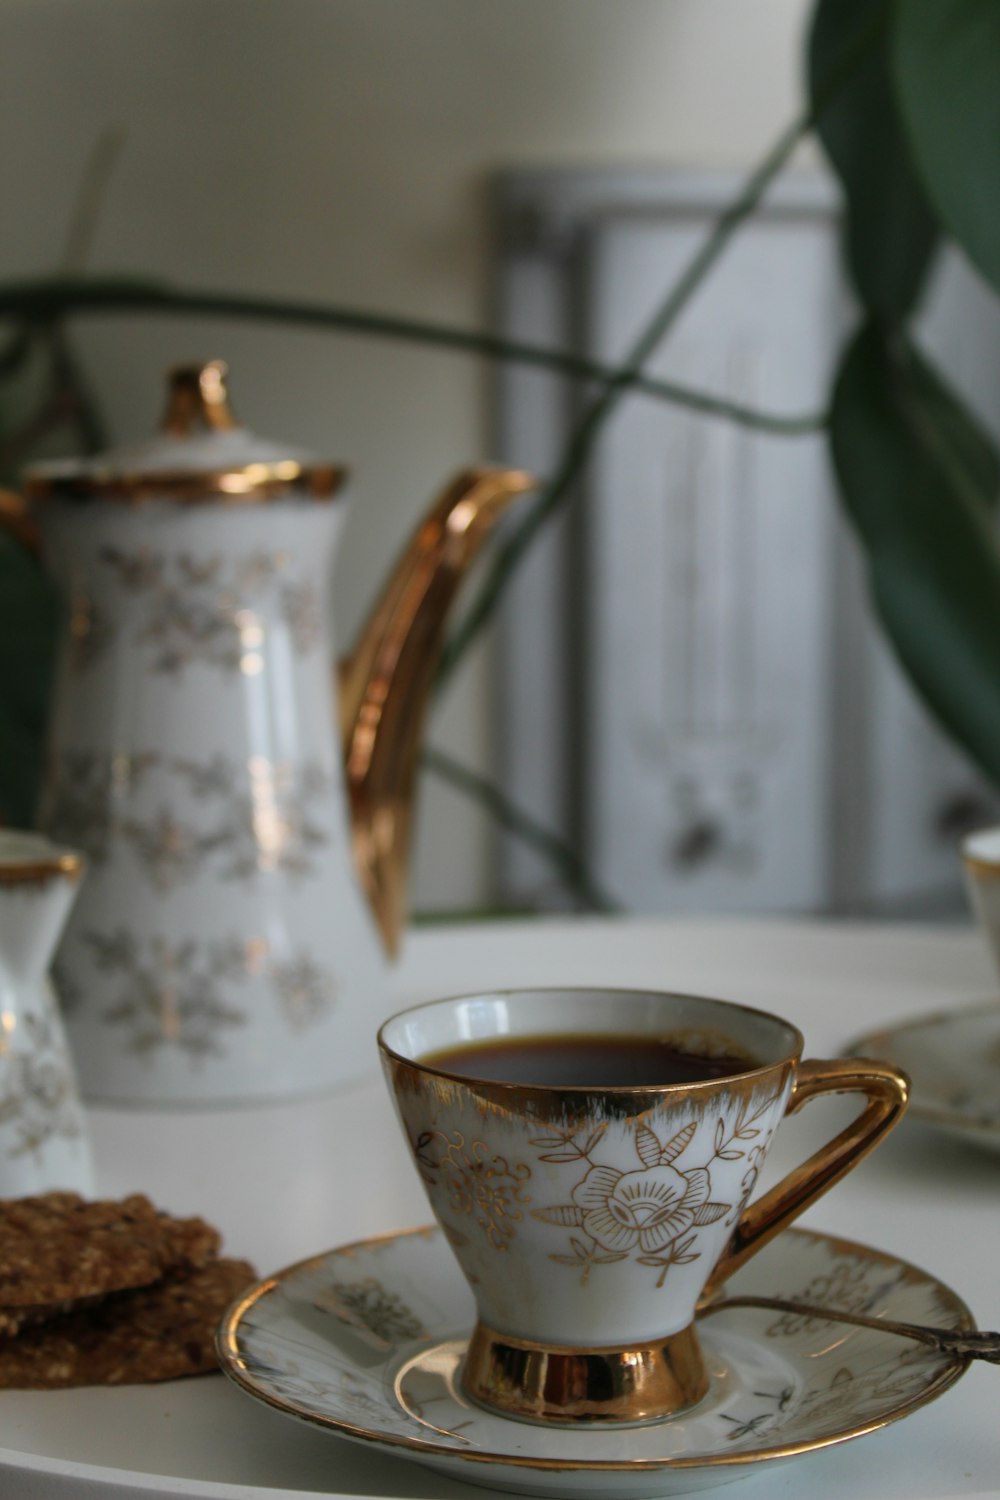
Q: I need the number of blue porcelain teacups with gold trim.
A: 0